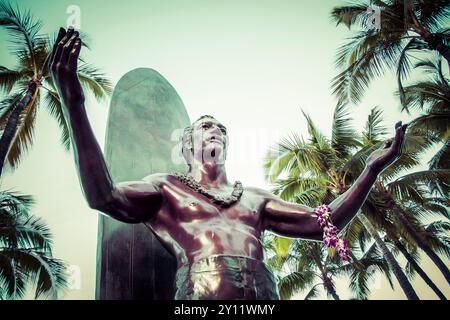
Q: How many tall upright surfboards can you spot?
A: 1